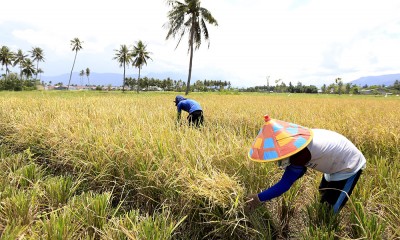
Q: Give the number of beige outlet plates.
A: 0